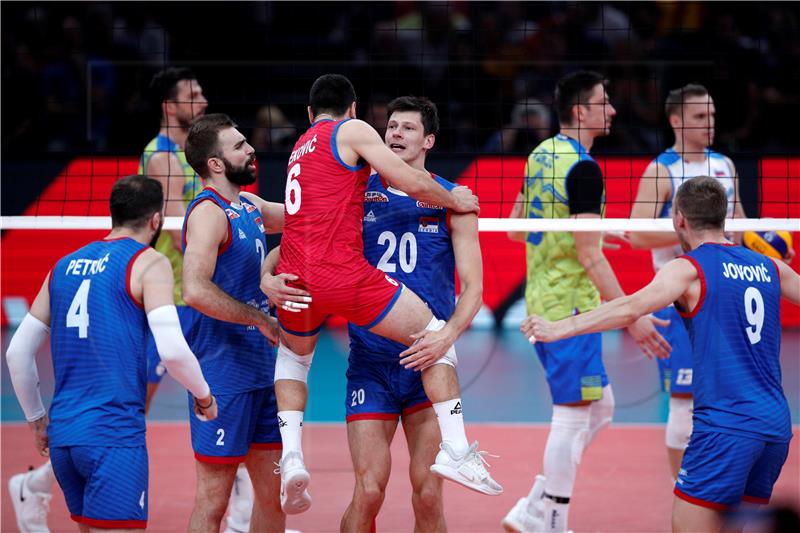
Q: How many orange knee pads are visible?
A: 0